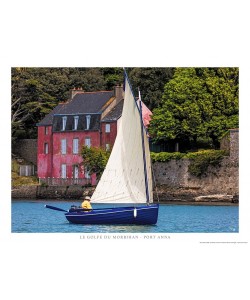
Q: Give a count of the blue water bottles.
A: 0